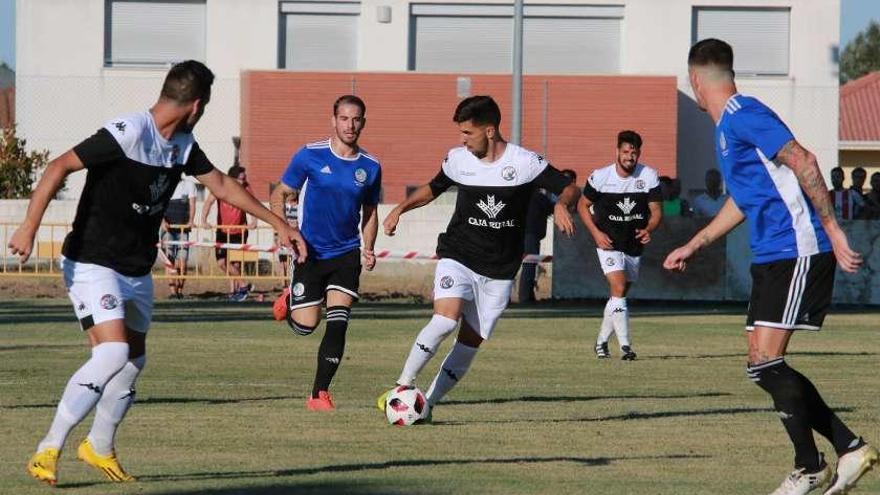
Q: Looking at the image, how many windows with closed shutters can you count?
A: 4